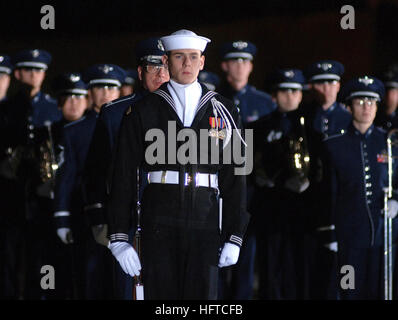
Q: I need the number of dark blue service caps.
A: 12